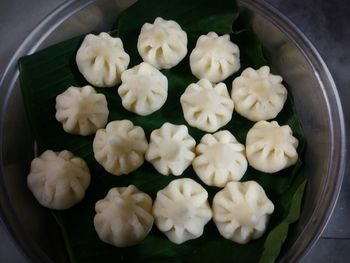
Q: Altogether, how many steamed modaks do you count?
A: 15